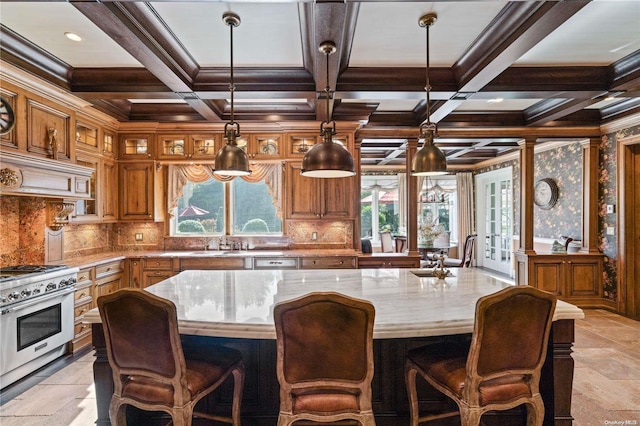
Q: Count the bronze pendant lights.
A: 3